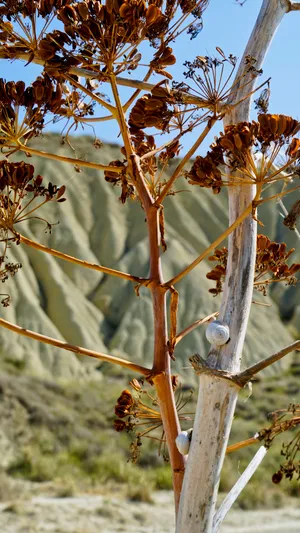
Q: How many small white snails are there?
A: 2